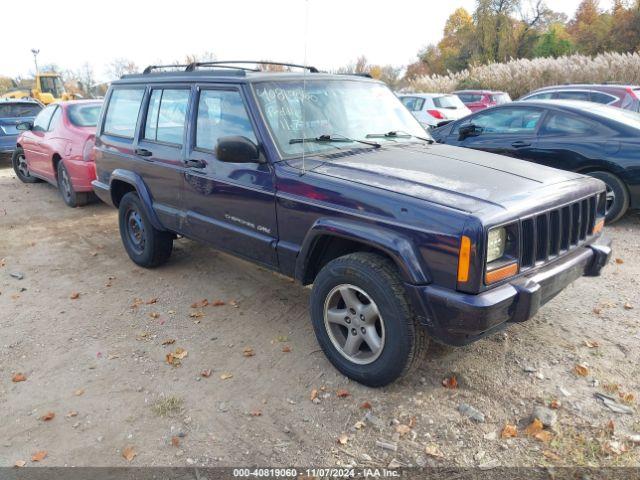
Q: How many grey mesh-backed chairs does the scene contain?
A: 0